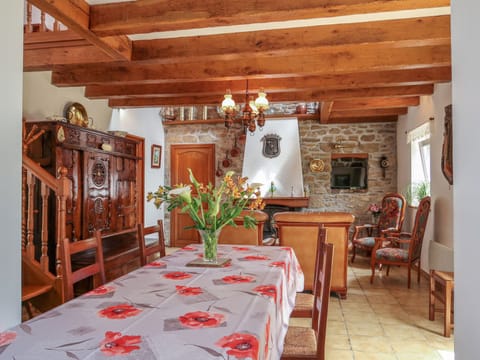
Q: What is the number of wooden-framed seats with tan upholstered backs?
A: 2